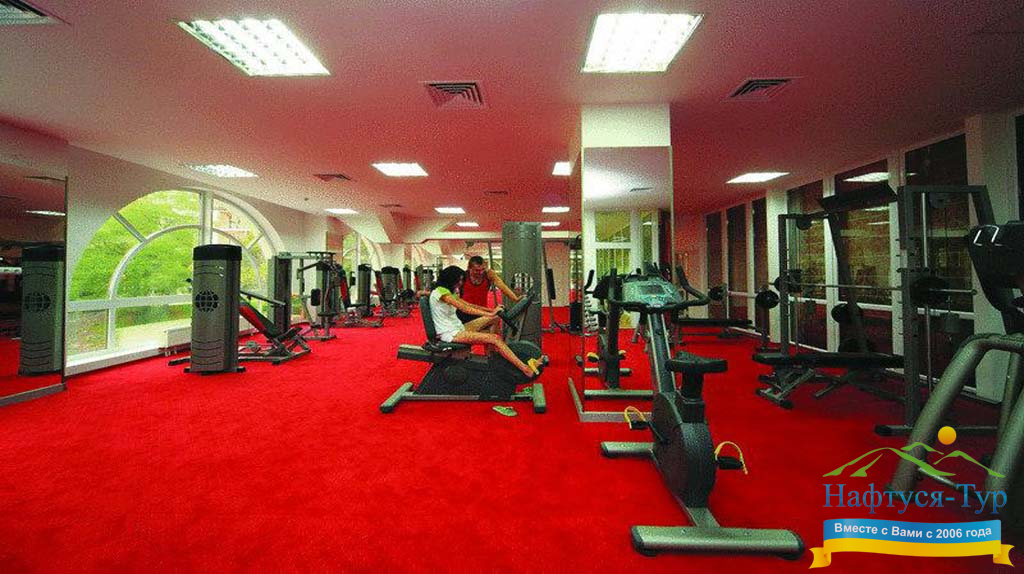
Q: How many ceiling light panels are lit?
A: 11